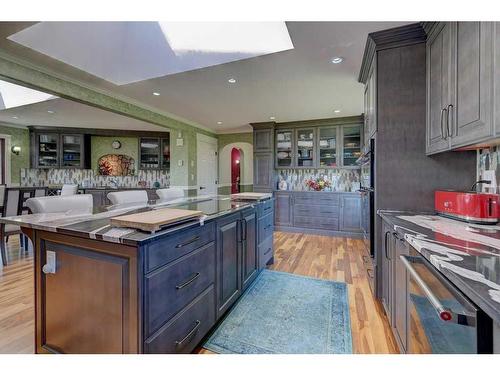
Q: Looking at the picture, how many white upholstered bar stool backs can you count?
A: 3